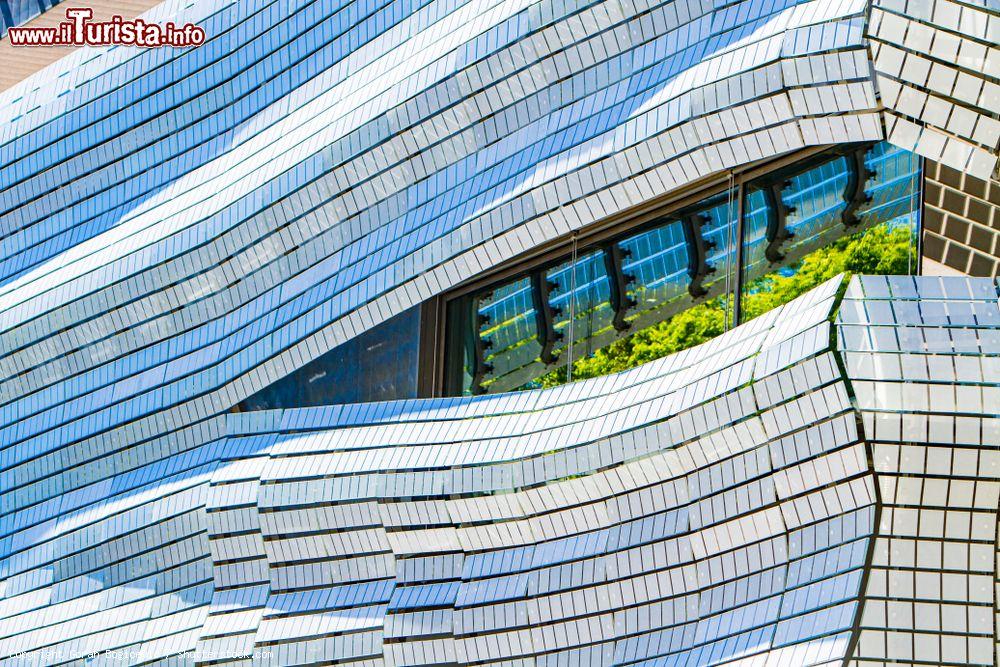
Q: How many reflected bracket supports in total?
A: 6